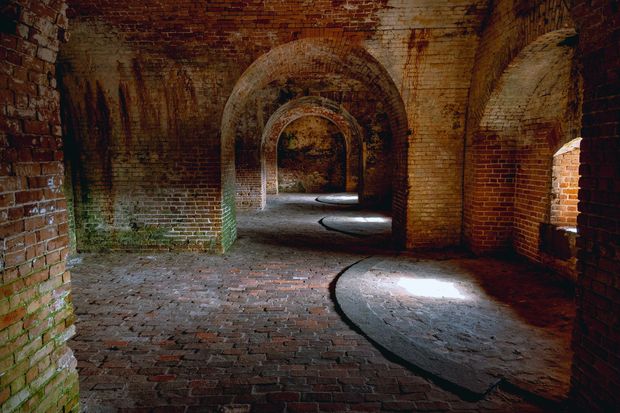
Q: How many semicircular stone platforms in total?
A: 3